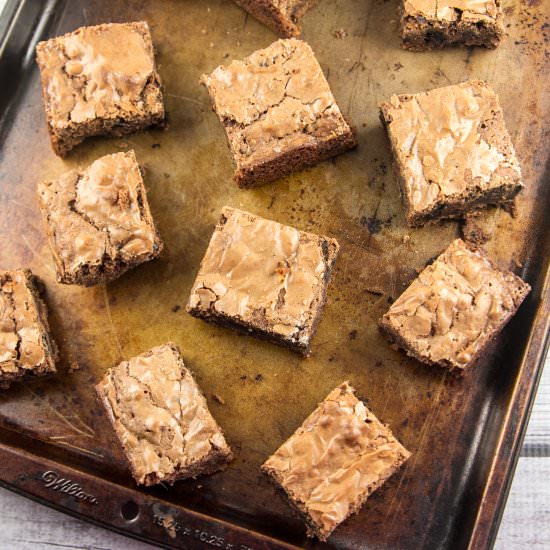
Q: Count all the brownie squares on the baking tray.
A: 11